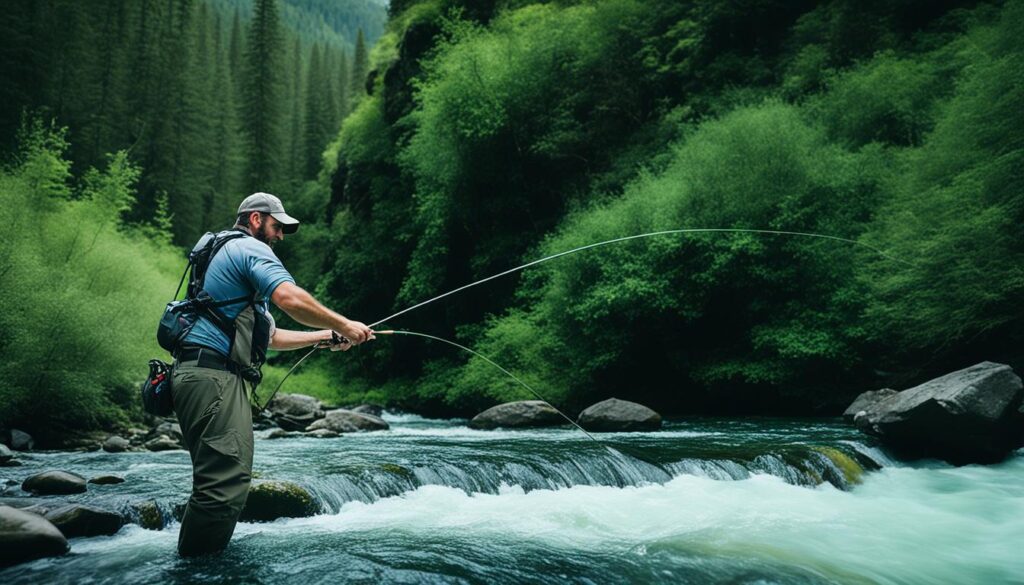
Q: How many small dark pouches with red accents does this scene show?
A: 1